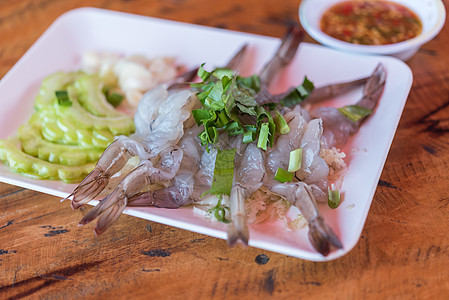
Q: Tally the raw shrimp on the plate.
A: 10